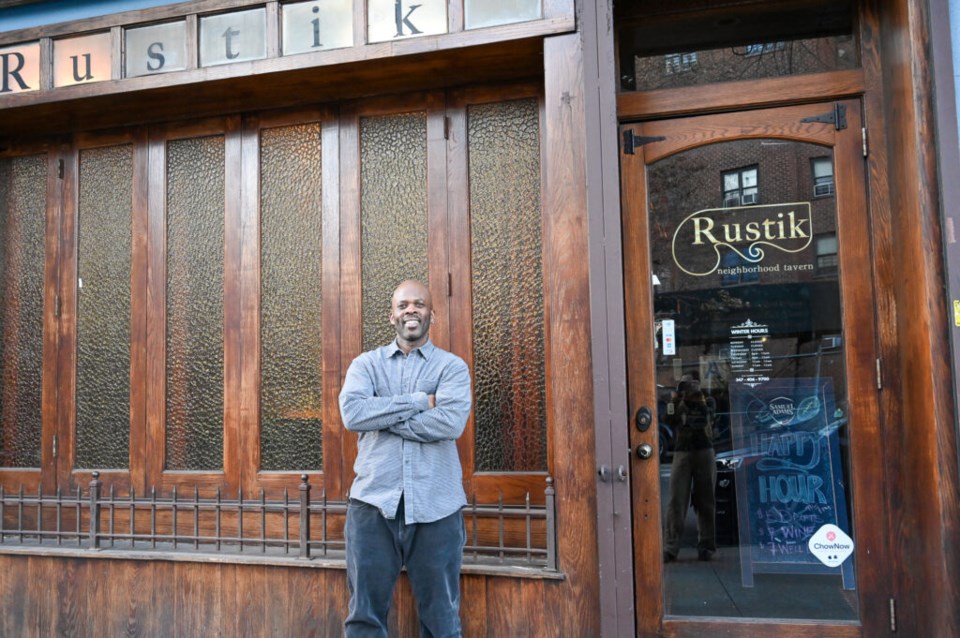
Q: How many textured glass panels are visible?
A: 6